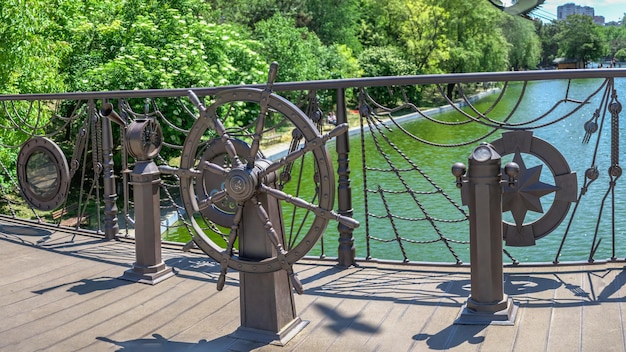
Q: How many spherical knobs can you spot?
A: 2